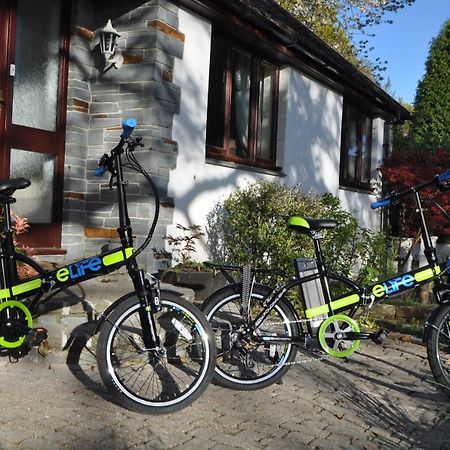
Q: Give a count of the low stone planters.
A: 1